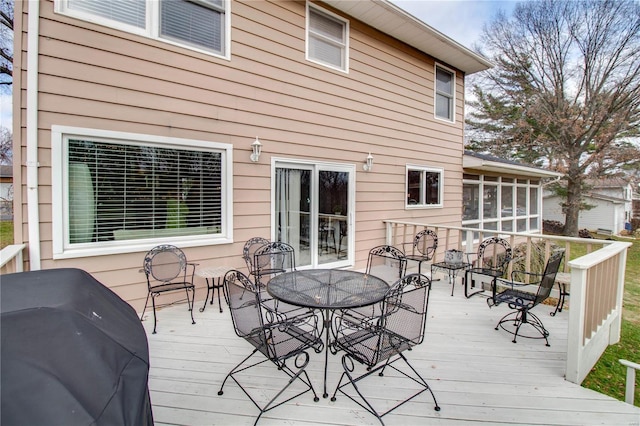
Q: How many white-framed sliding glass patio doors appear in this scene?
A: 1